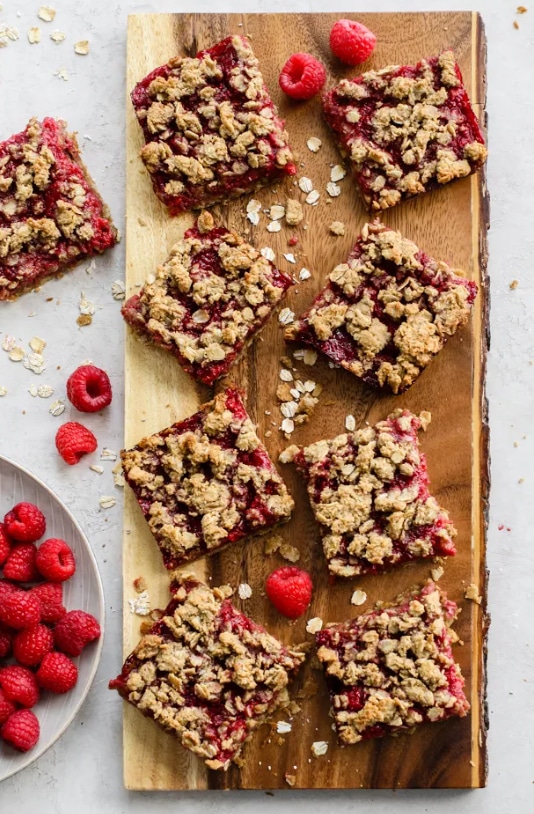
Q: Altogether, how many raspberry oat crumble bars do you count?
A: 9